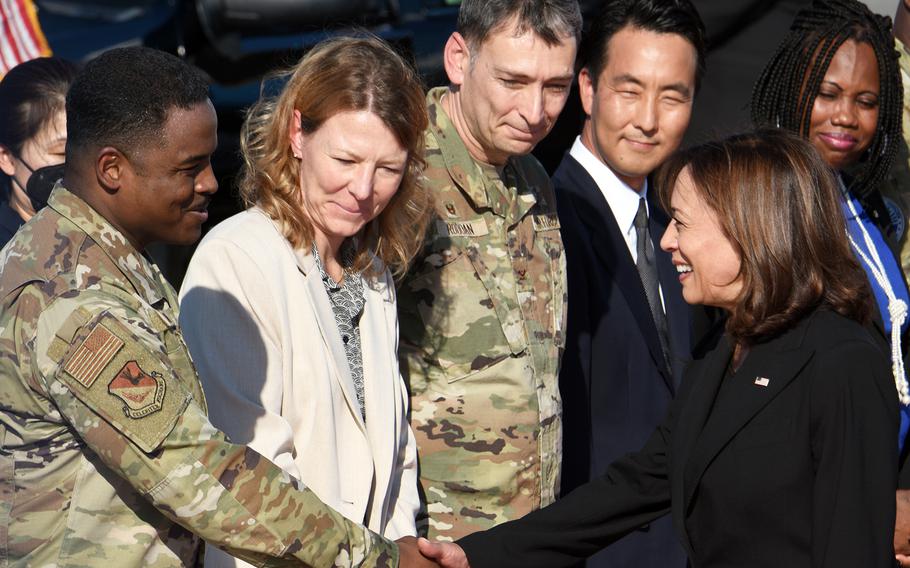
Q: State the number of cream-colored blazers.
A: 1